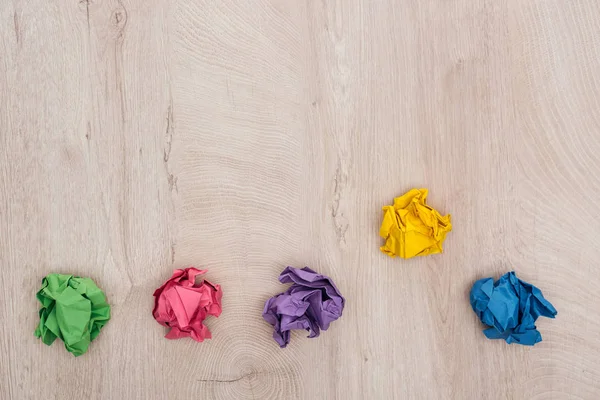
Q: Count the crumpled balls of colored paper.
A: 5